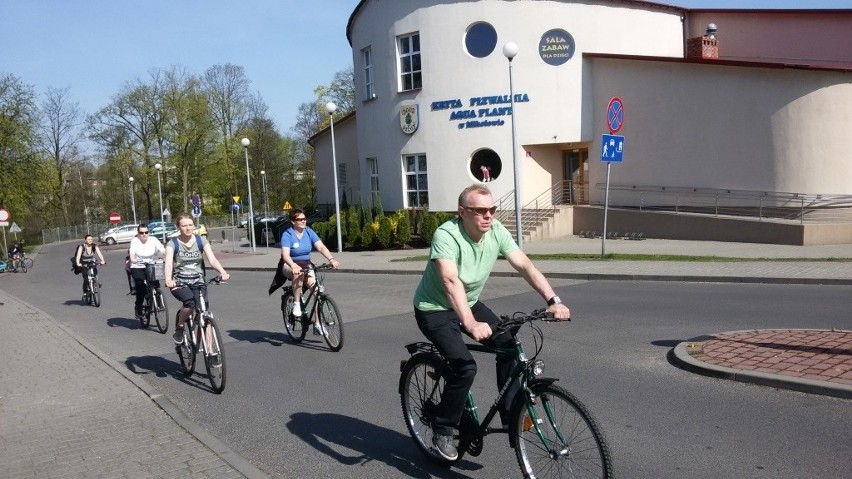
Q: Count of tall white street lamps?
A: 6